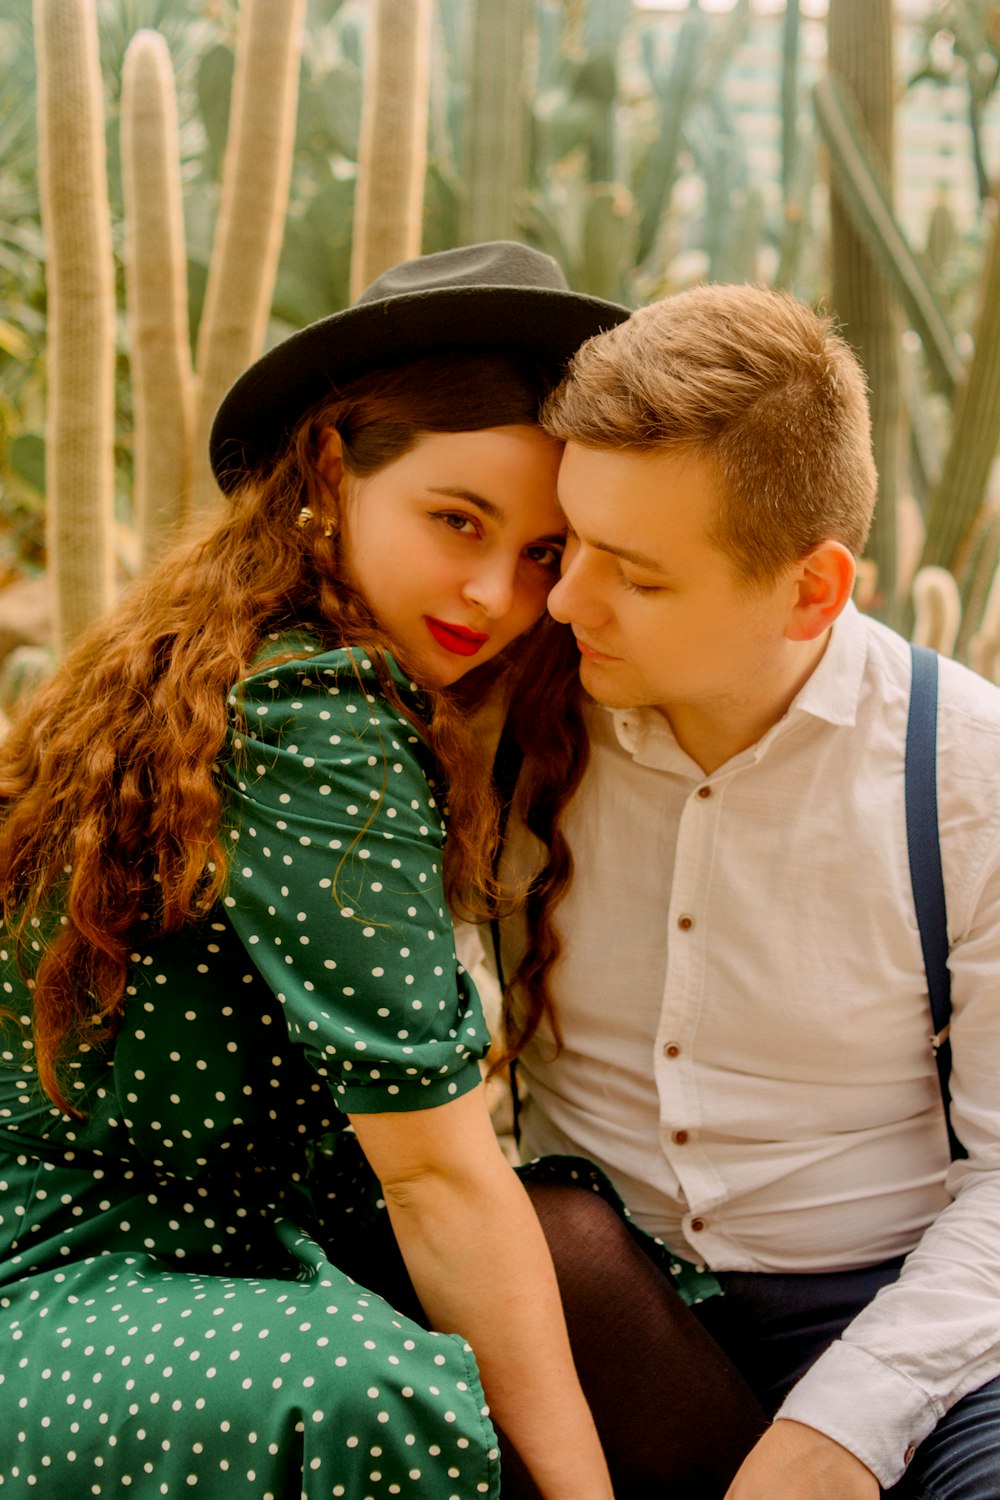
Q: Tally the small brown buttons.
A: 6